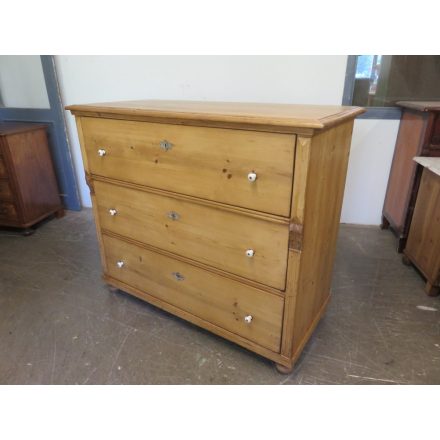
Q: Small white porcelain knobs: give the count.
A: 6